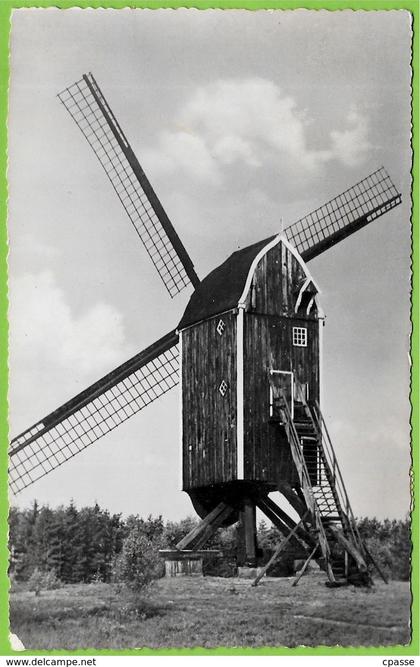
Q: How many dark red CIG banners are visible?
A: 0